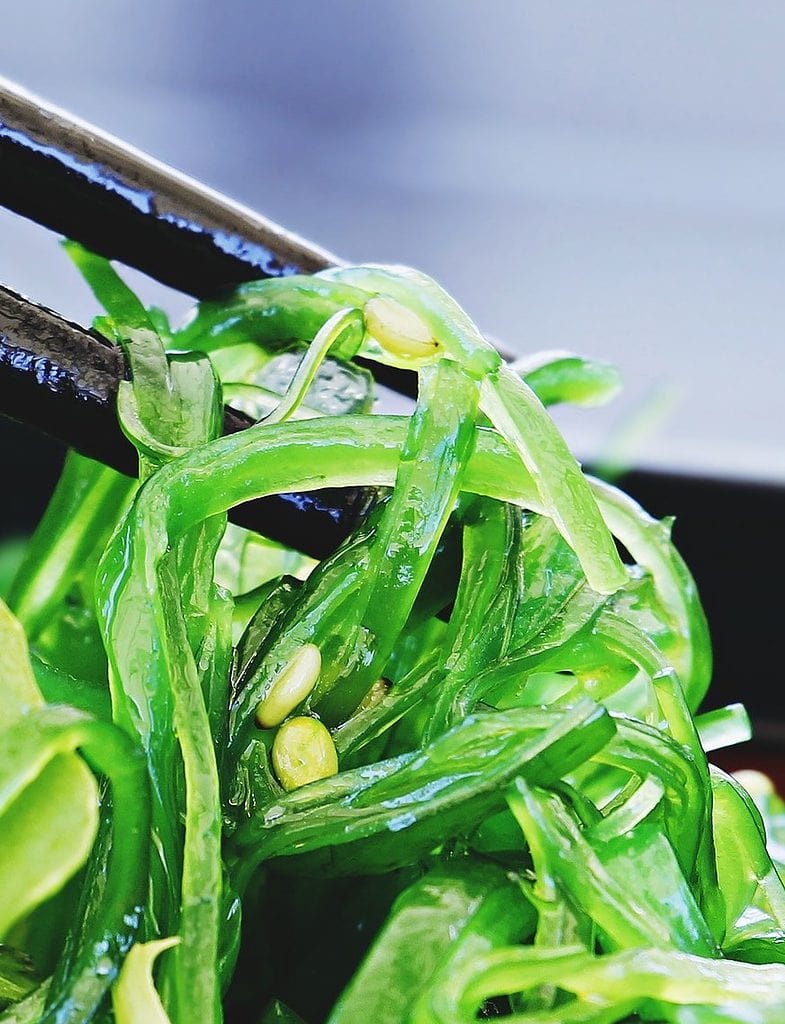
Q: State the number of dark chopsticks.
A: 2